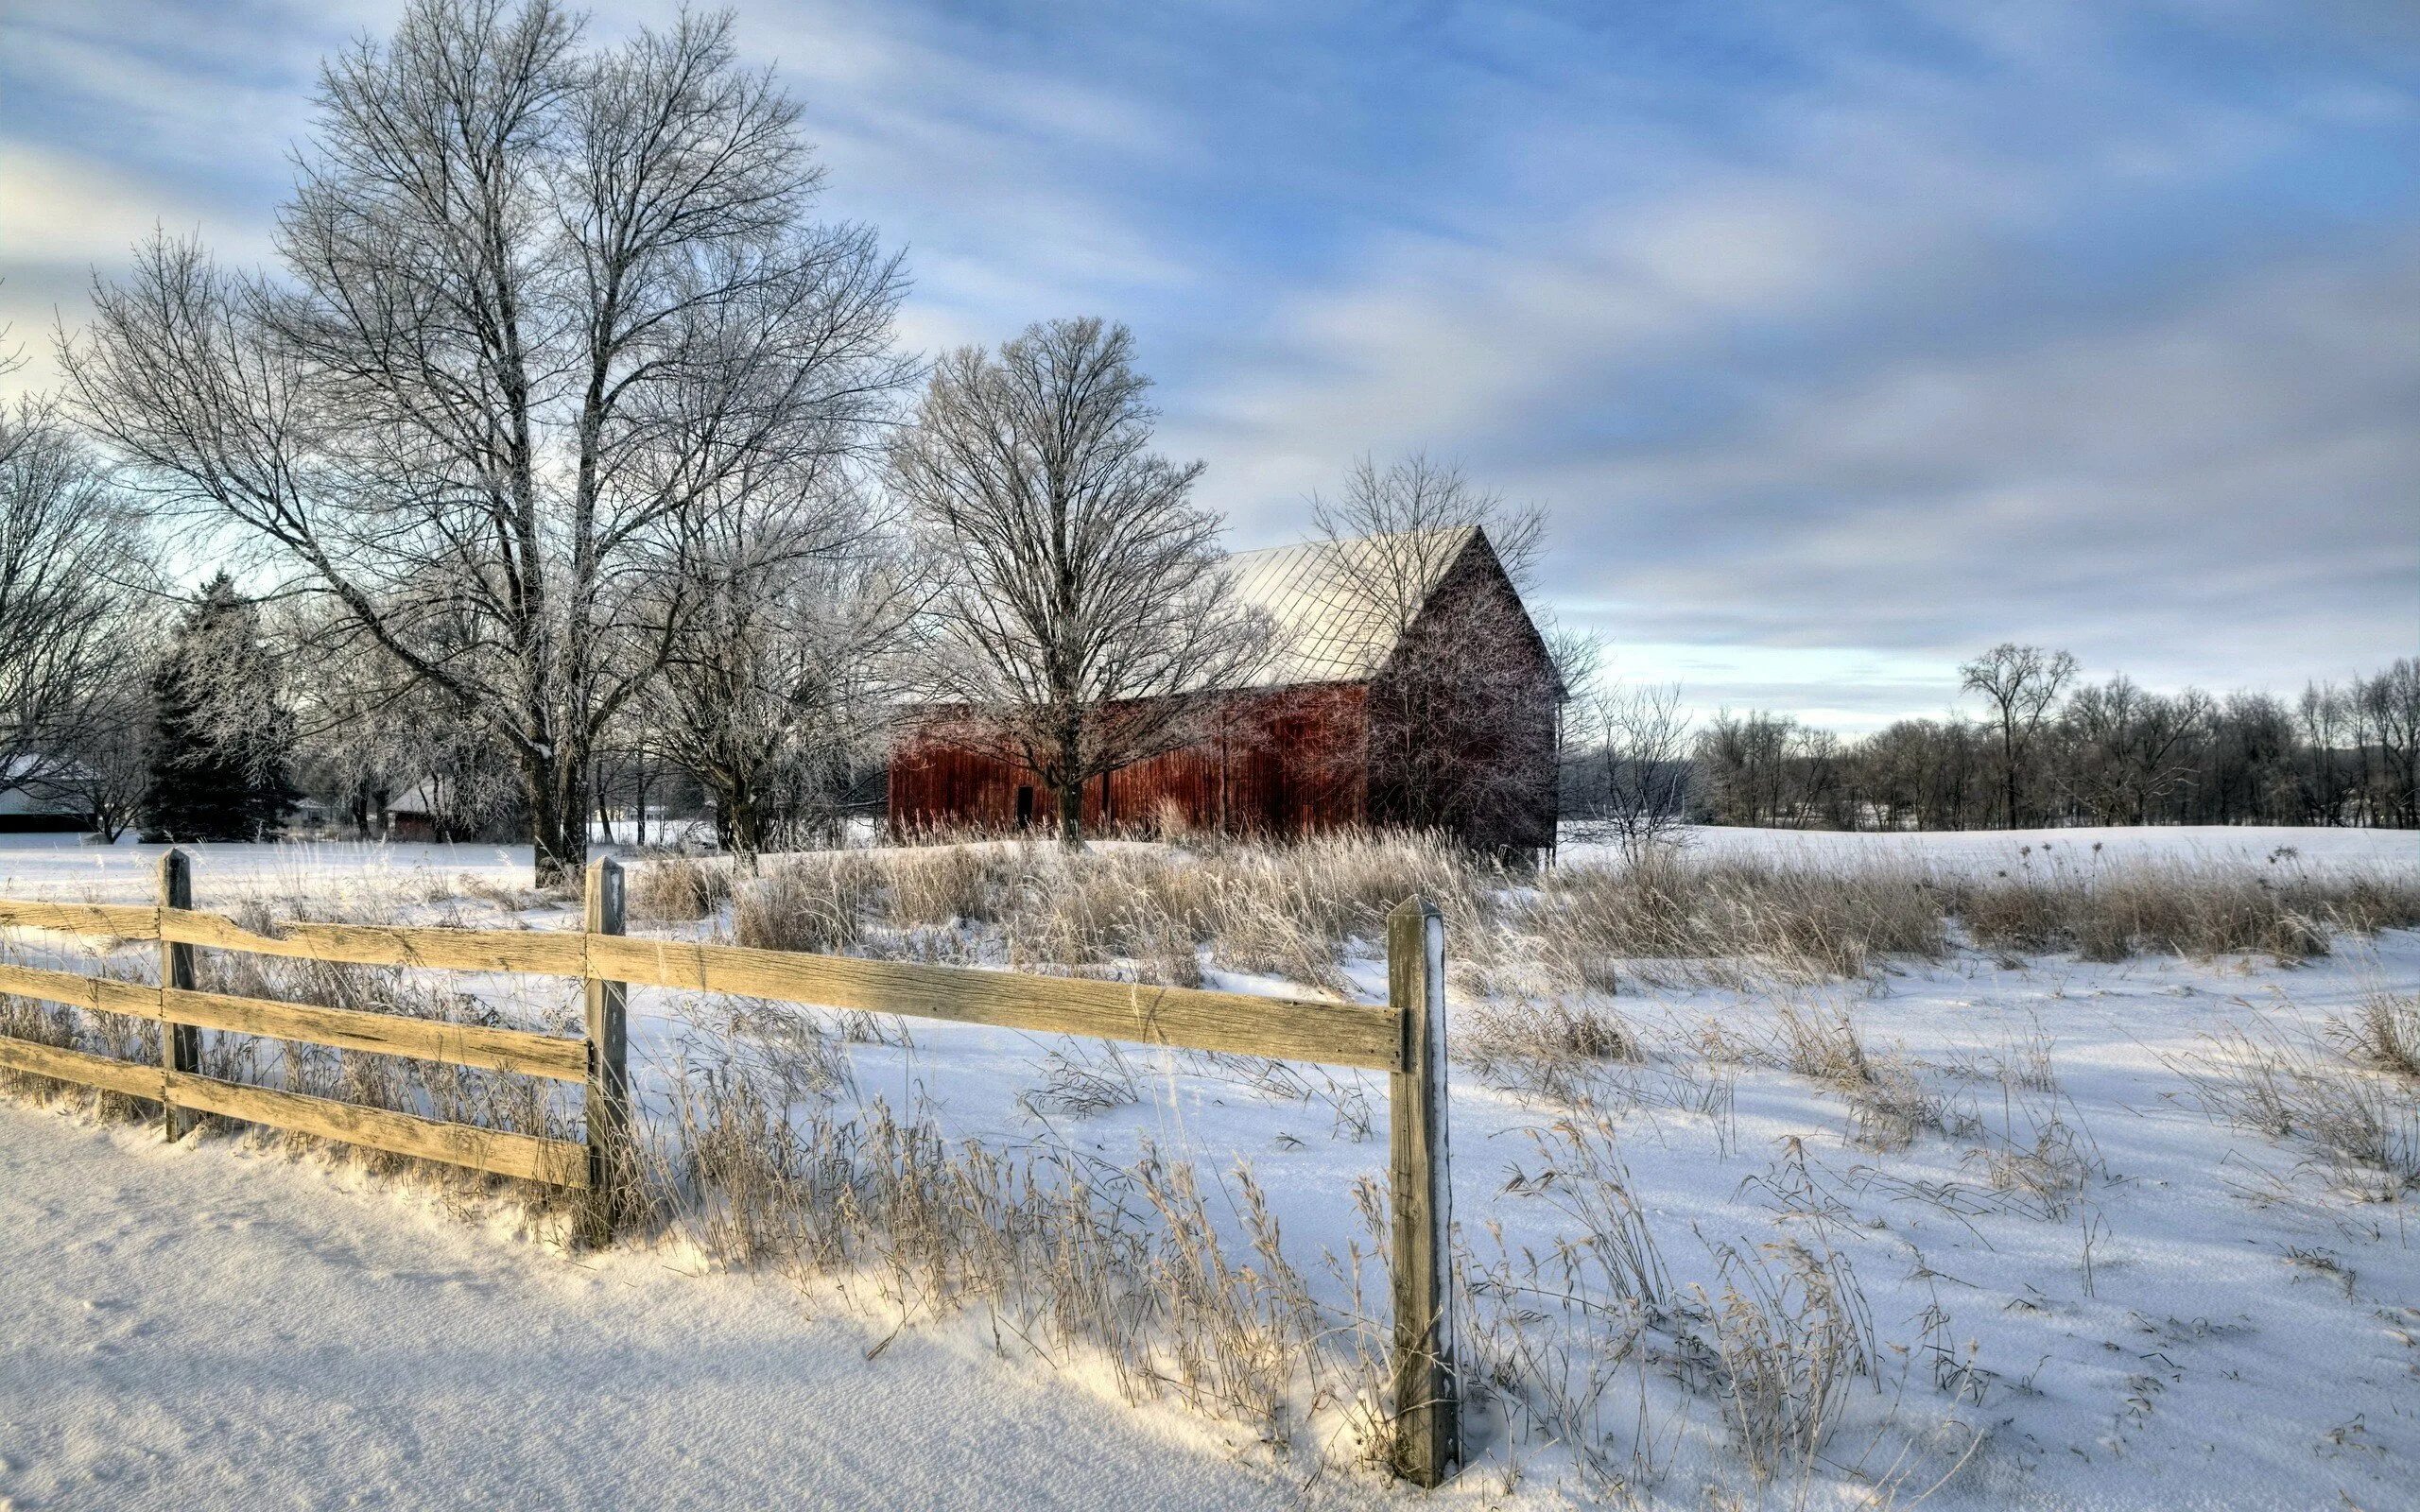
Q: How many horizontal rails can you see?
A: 7